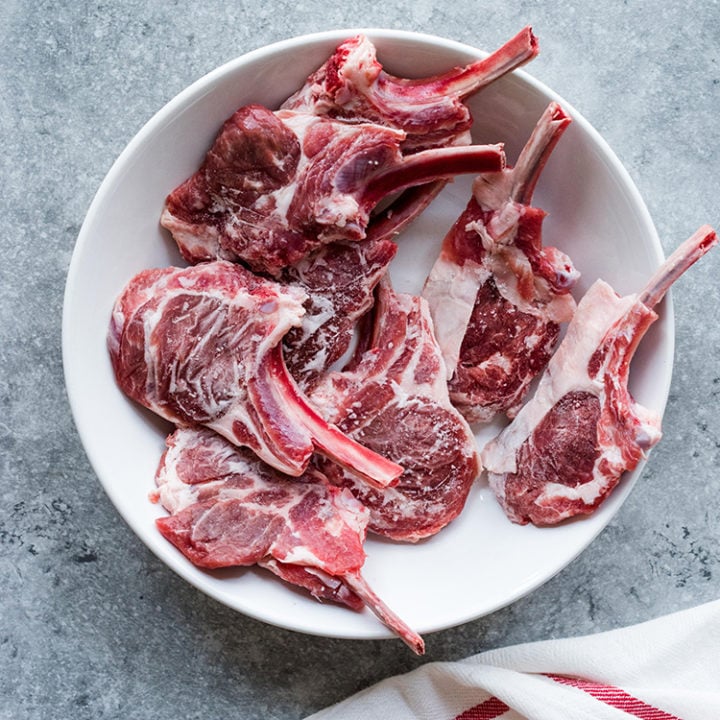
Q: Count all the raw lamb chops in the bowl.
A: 8